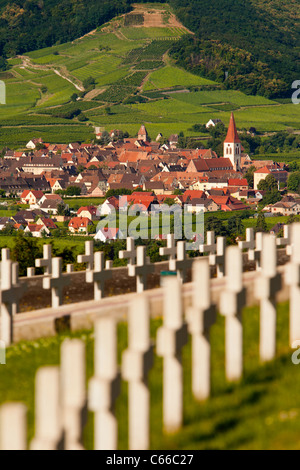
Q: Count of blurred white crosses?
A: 10